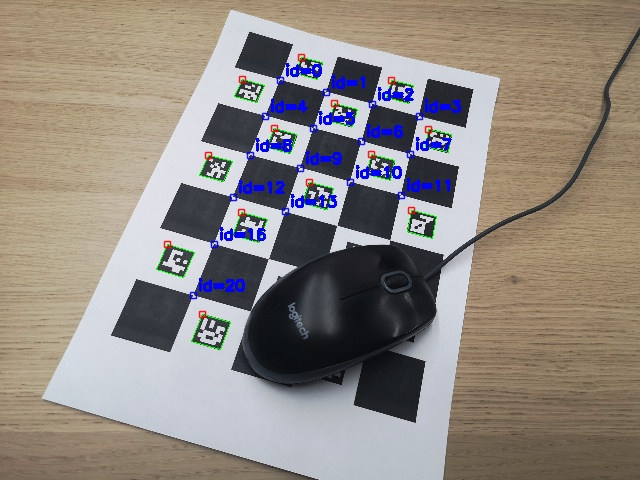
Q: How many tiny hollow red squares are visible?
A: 13